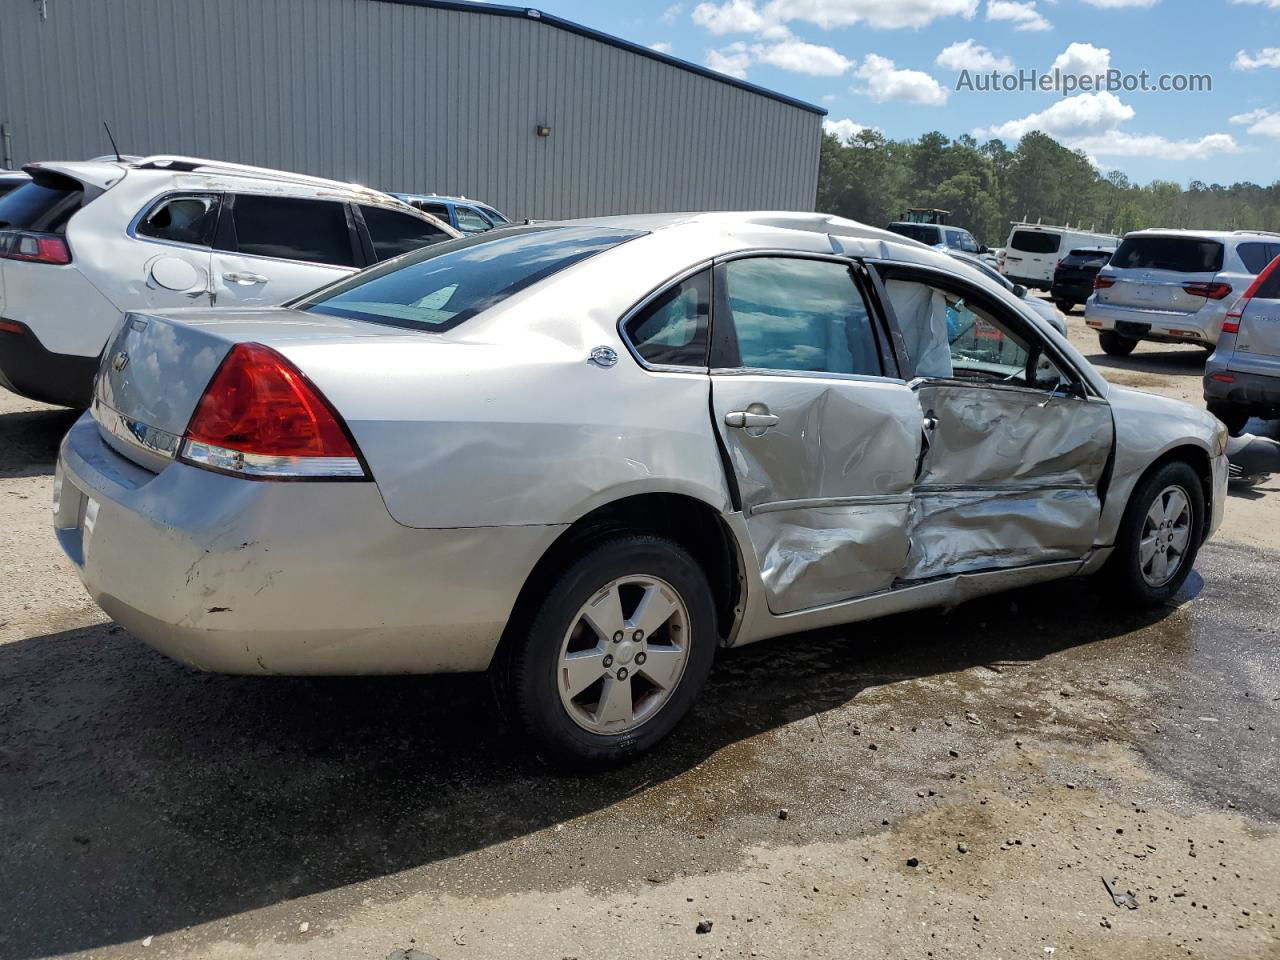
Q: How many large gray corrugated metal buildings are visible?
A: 1